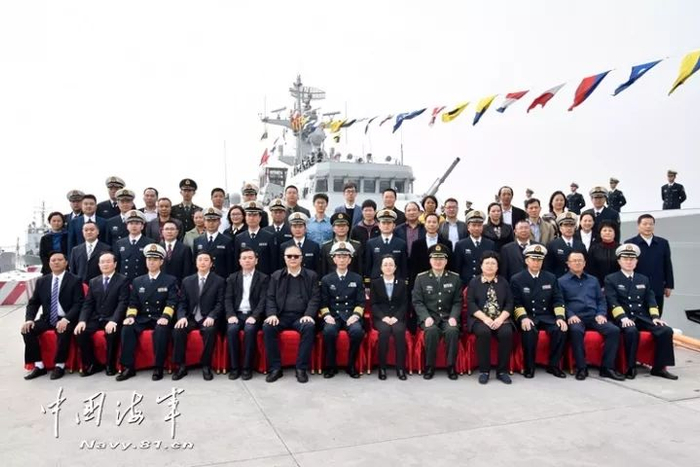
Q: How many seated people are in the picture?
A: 13